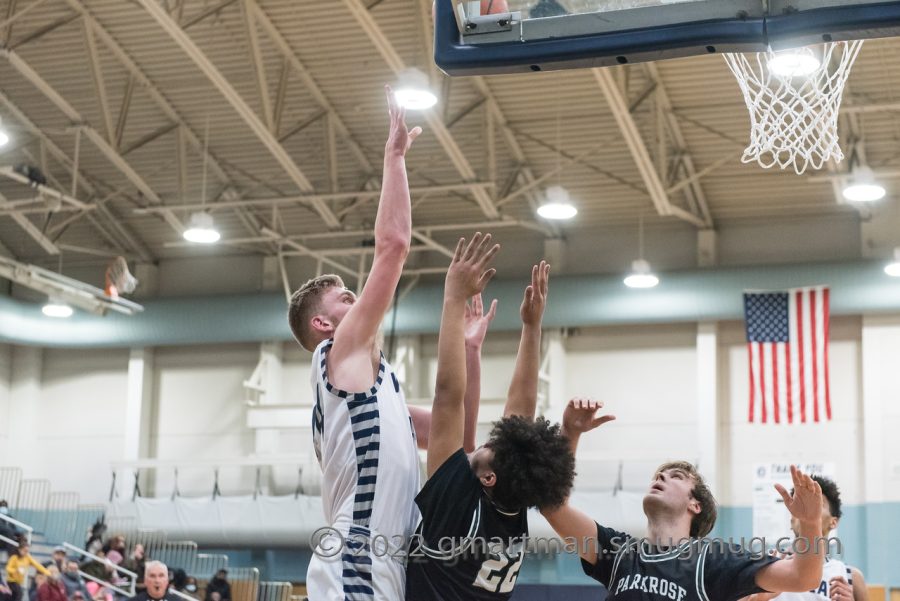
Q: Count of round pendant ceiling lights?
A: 9